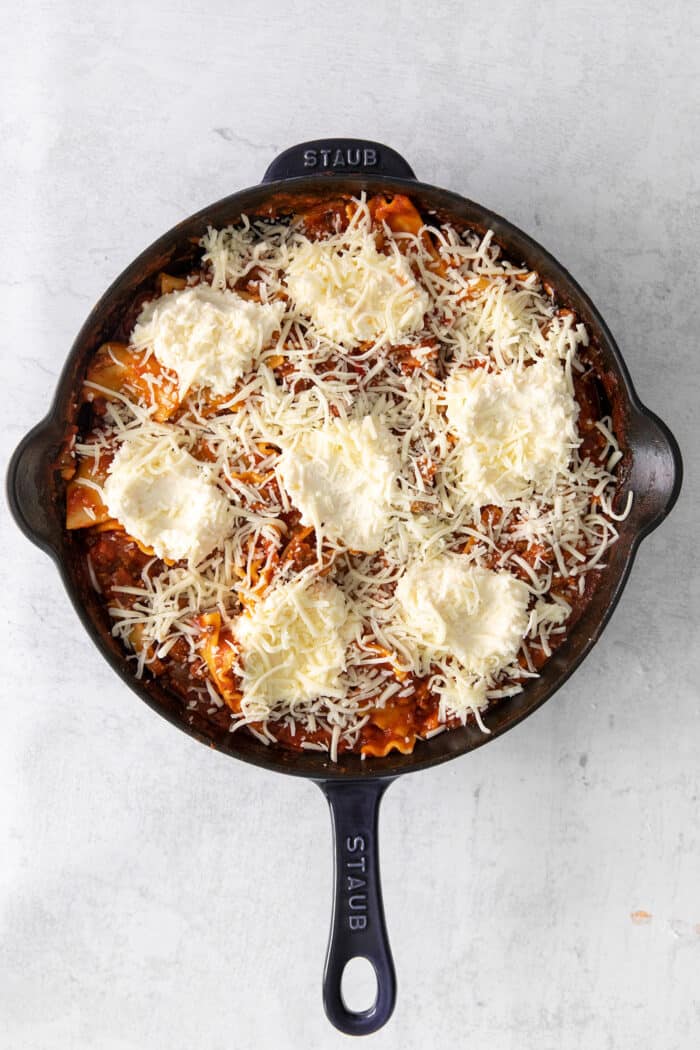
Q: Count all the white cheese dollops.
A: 7